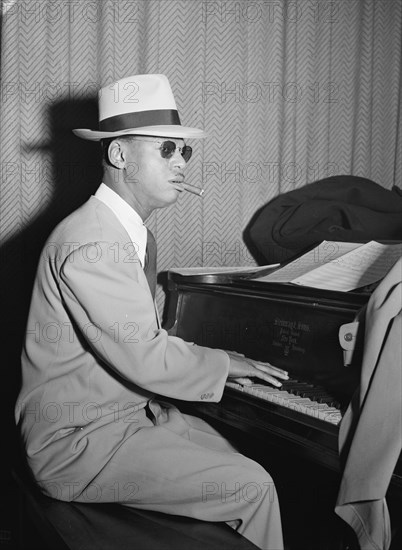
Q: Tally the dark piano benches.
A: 1